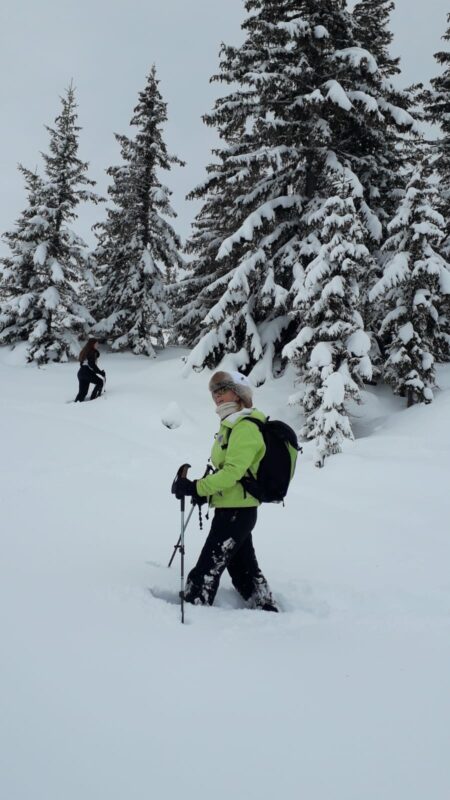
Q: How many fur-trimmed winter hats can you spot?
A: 1